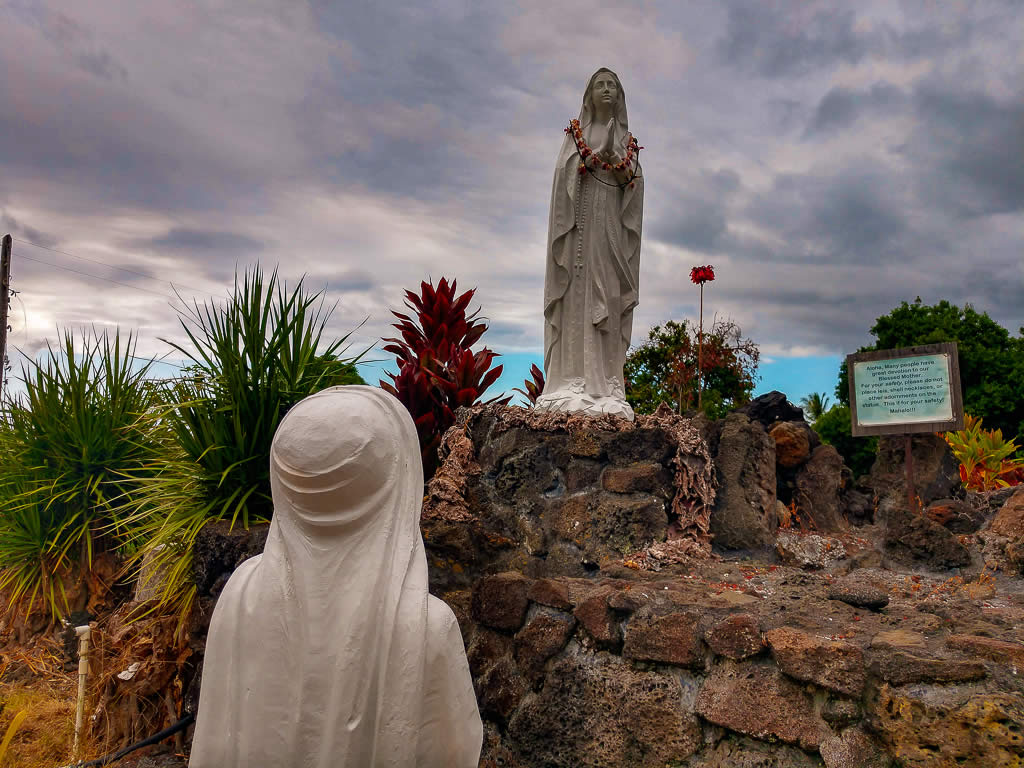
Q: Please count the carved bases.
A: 1